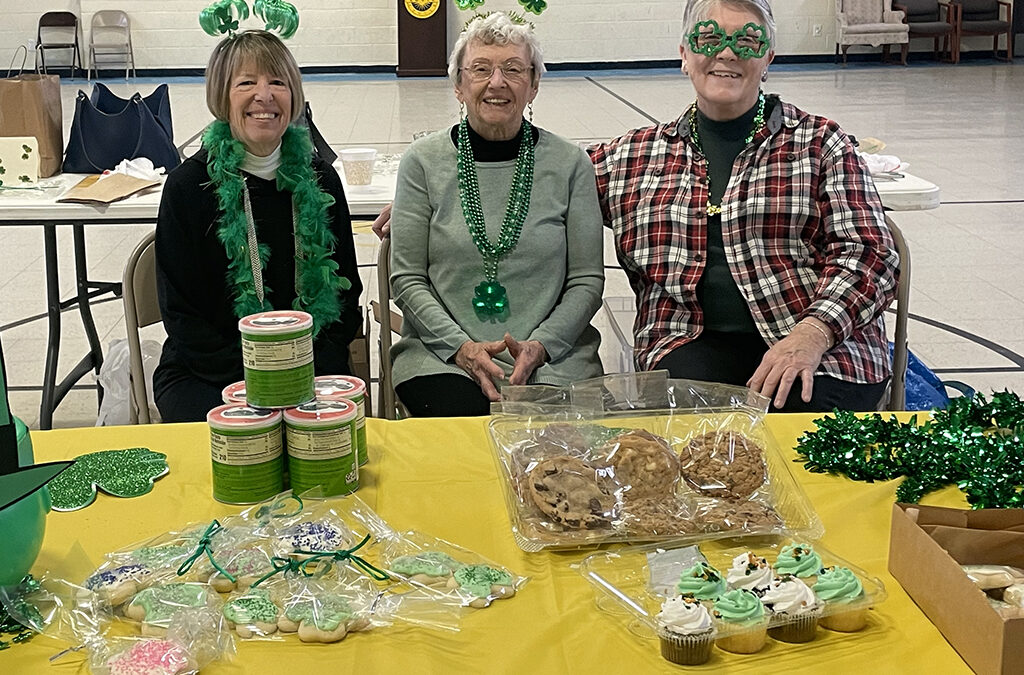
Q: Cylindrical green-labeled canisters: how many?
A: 5